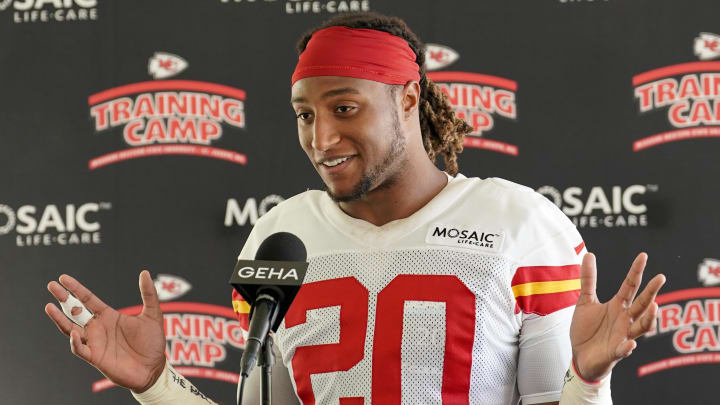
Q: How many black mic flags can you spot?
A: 1